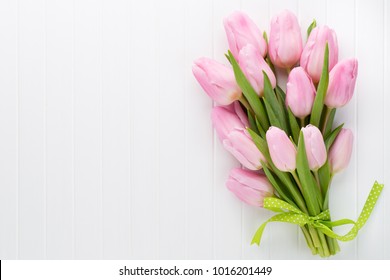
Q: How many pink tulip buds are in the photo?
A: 13